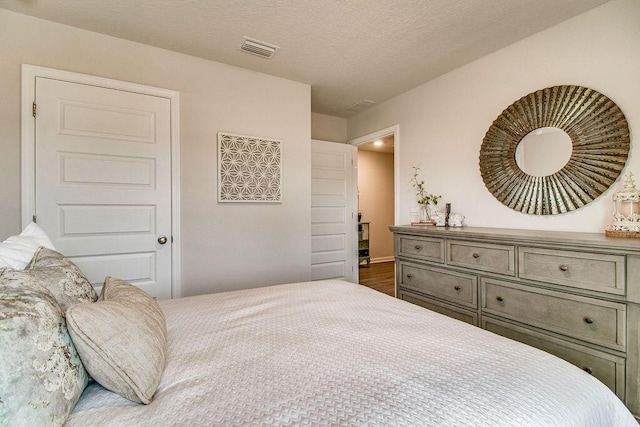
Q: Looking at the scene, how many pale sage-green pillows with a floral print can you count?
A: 2